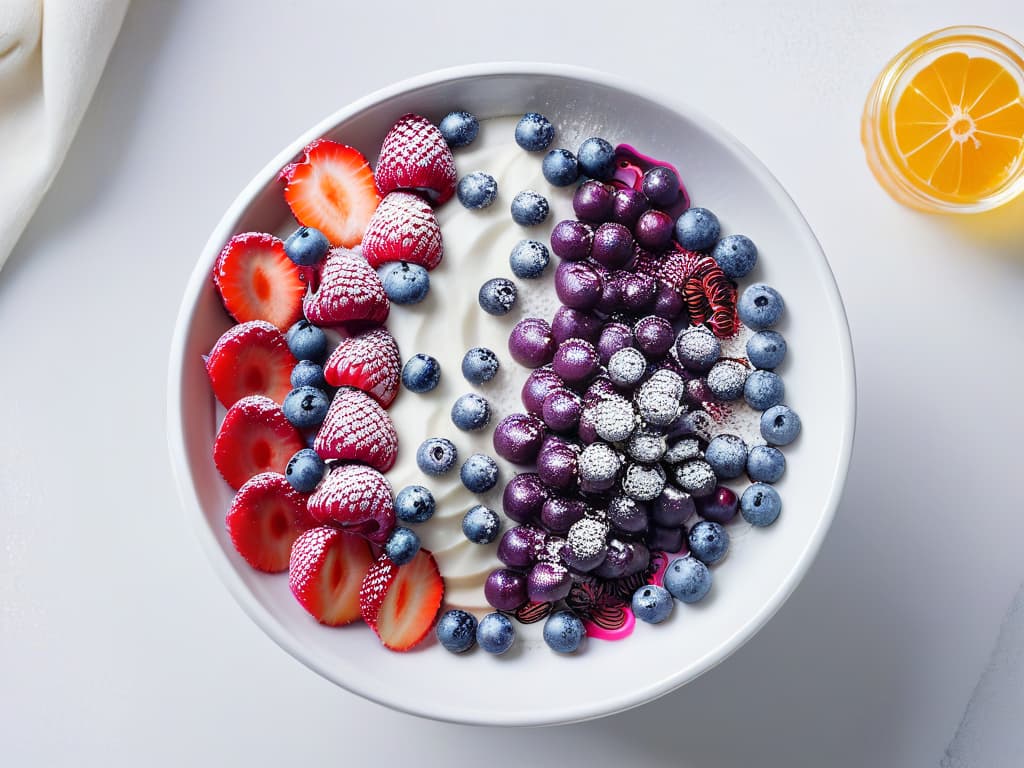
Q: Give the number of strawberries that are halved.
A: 7